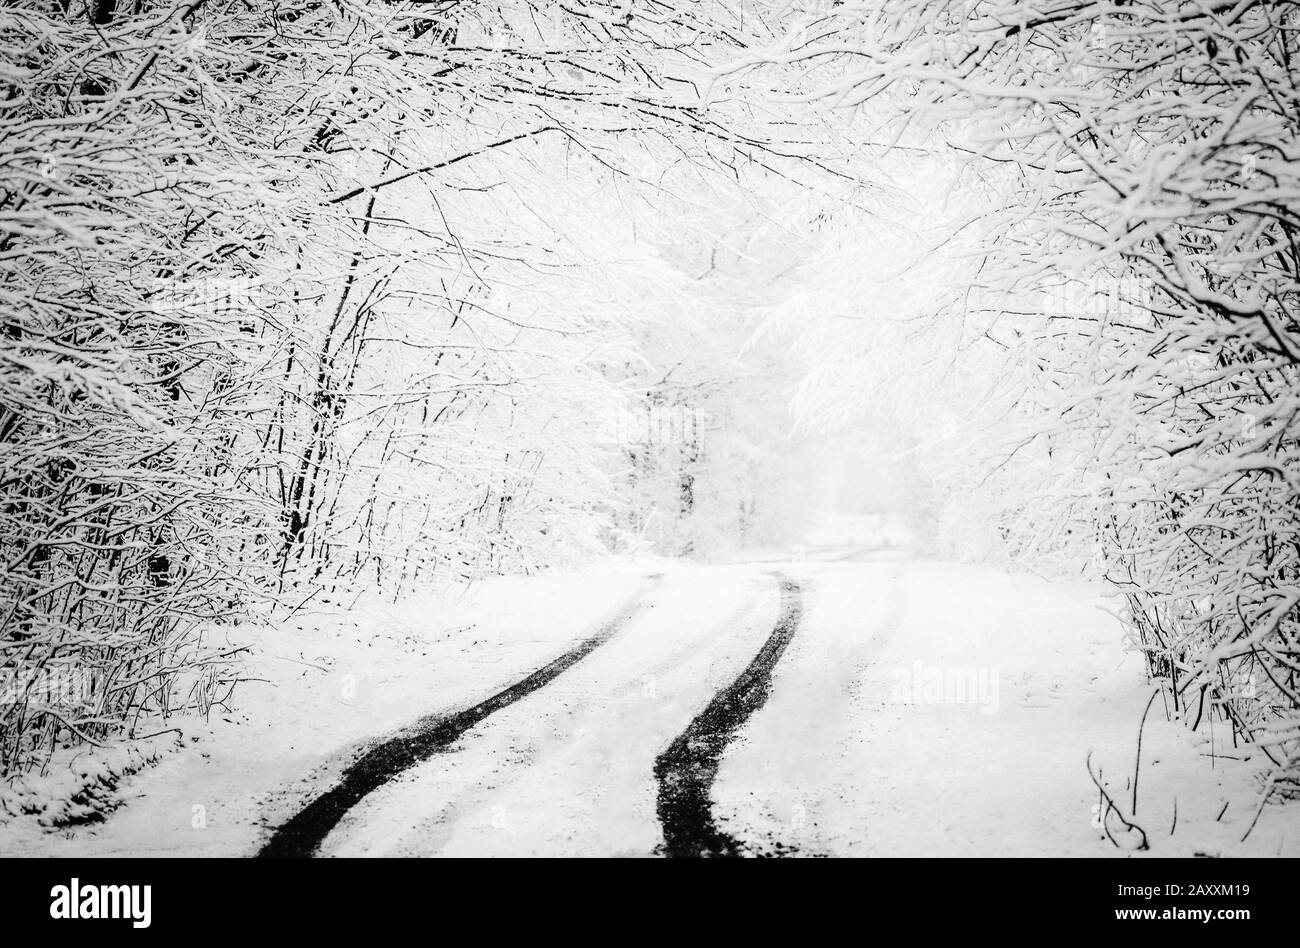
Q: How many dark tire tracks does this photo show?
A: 2